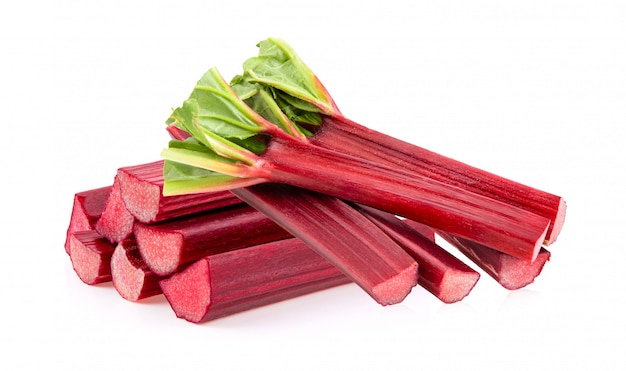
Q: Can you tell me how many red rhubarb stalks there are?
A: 12